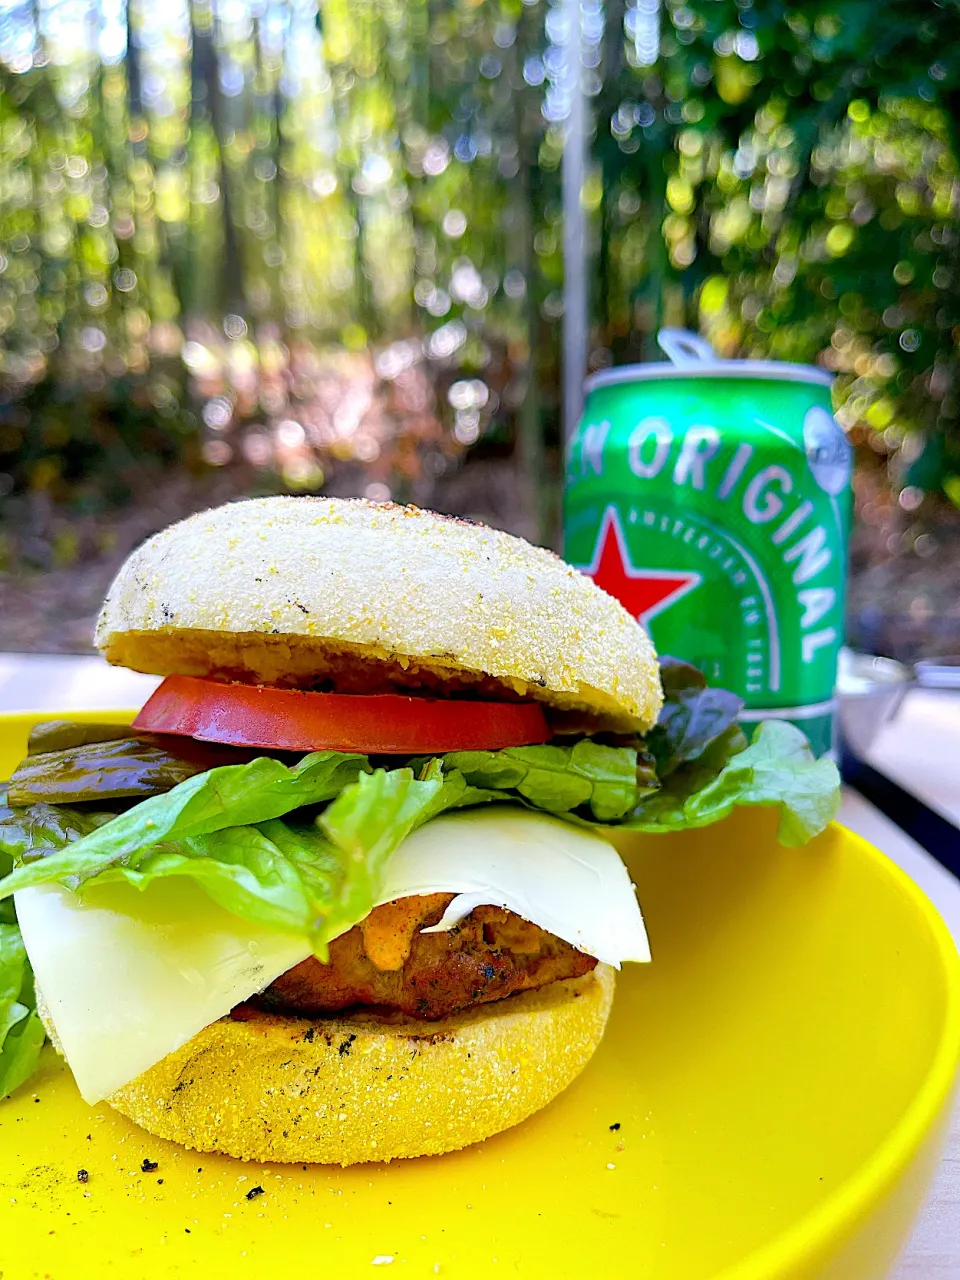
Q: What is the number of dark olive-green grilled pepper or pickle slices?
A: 2